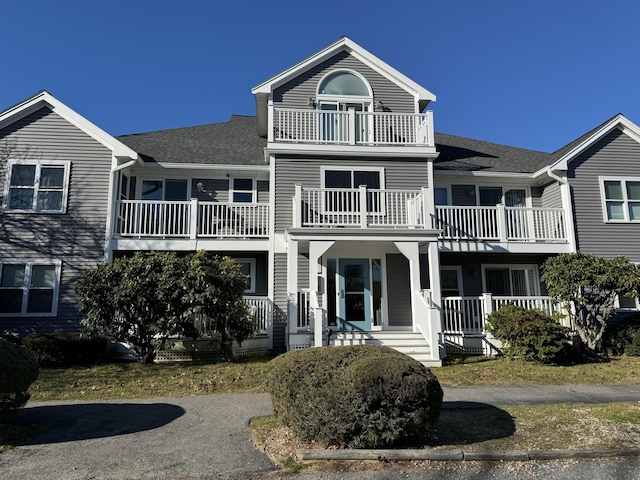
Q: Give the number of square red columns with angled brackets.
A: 0